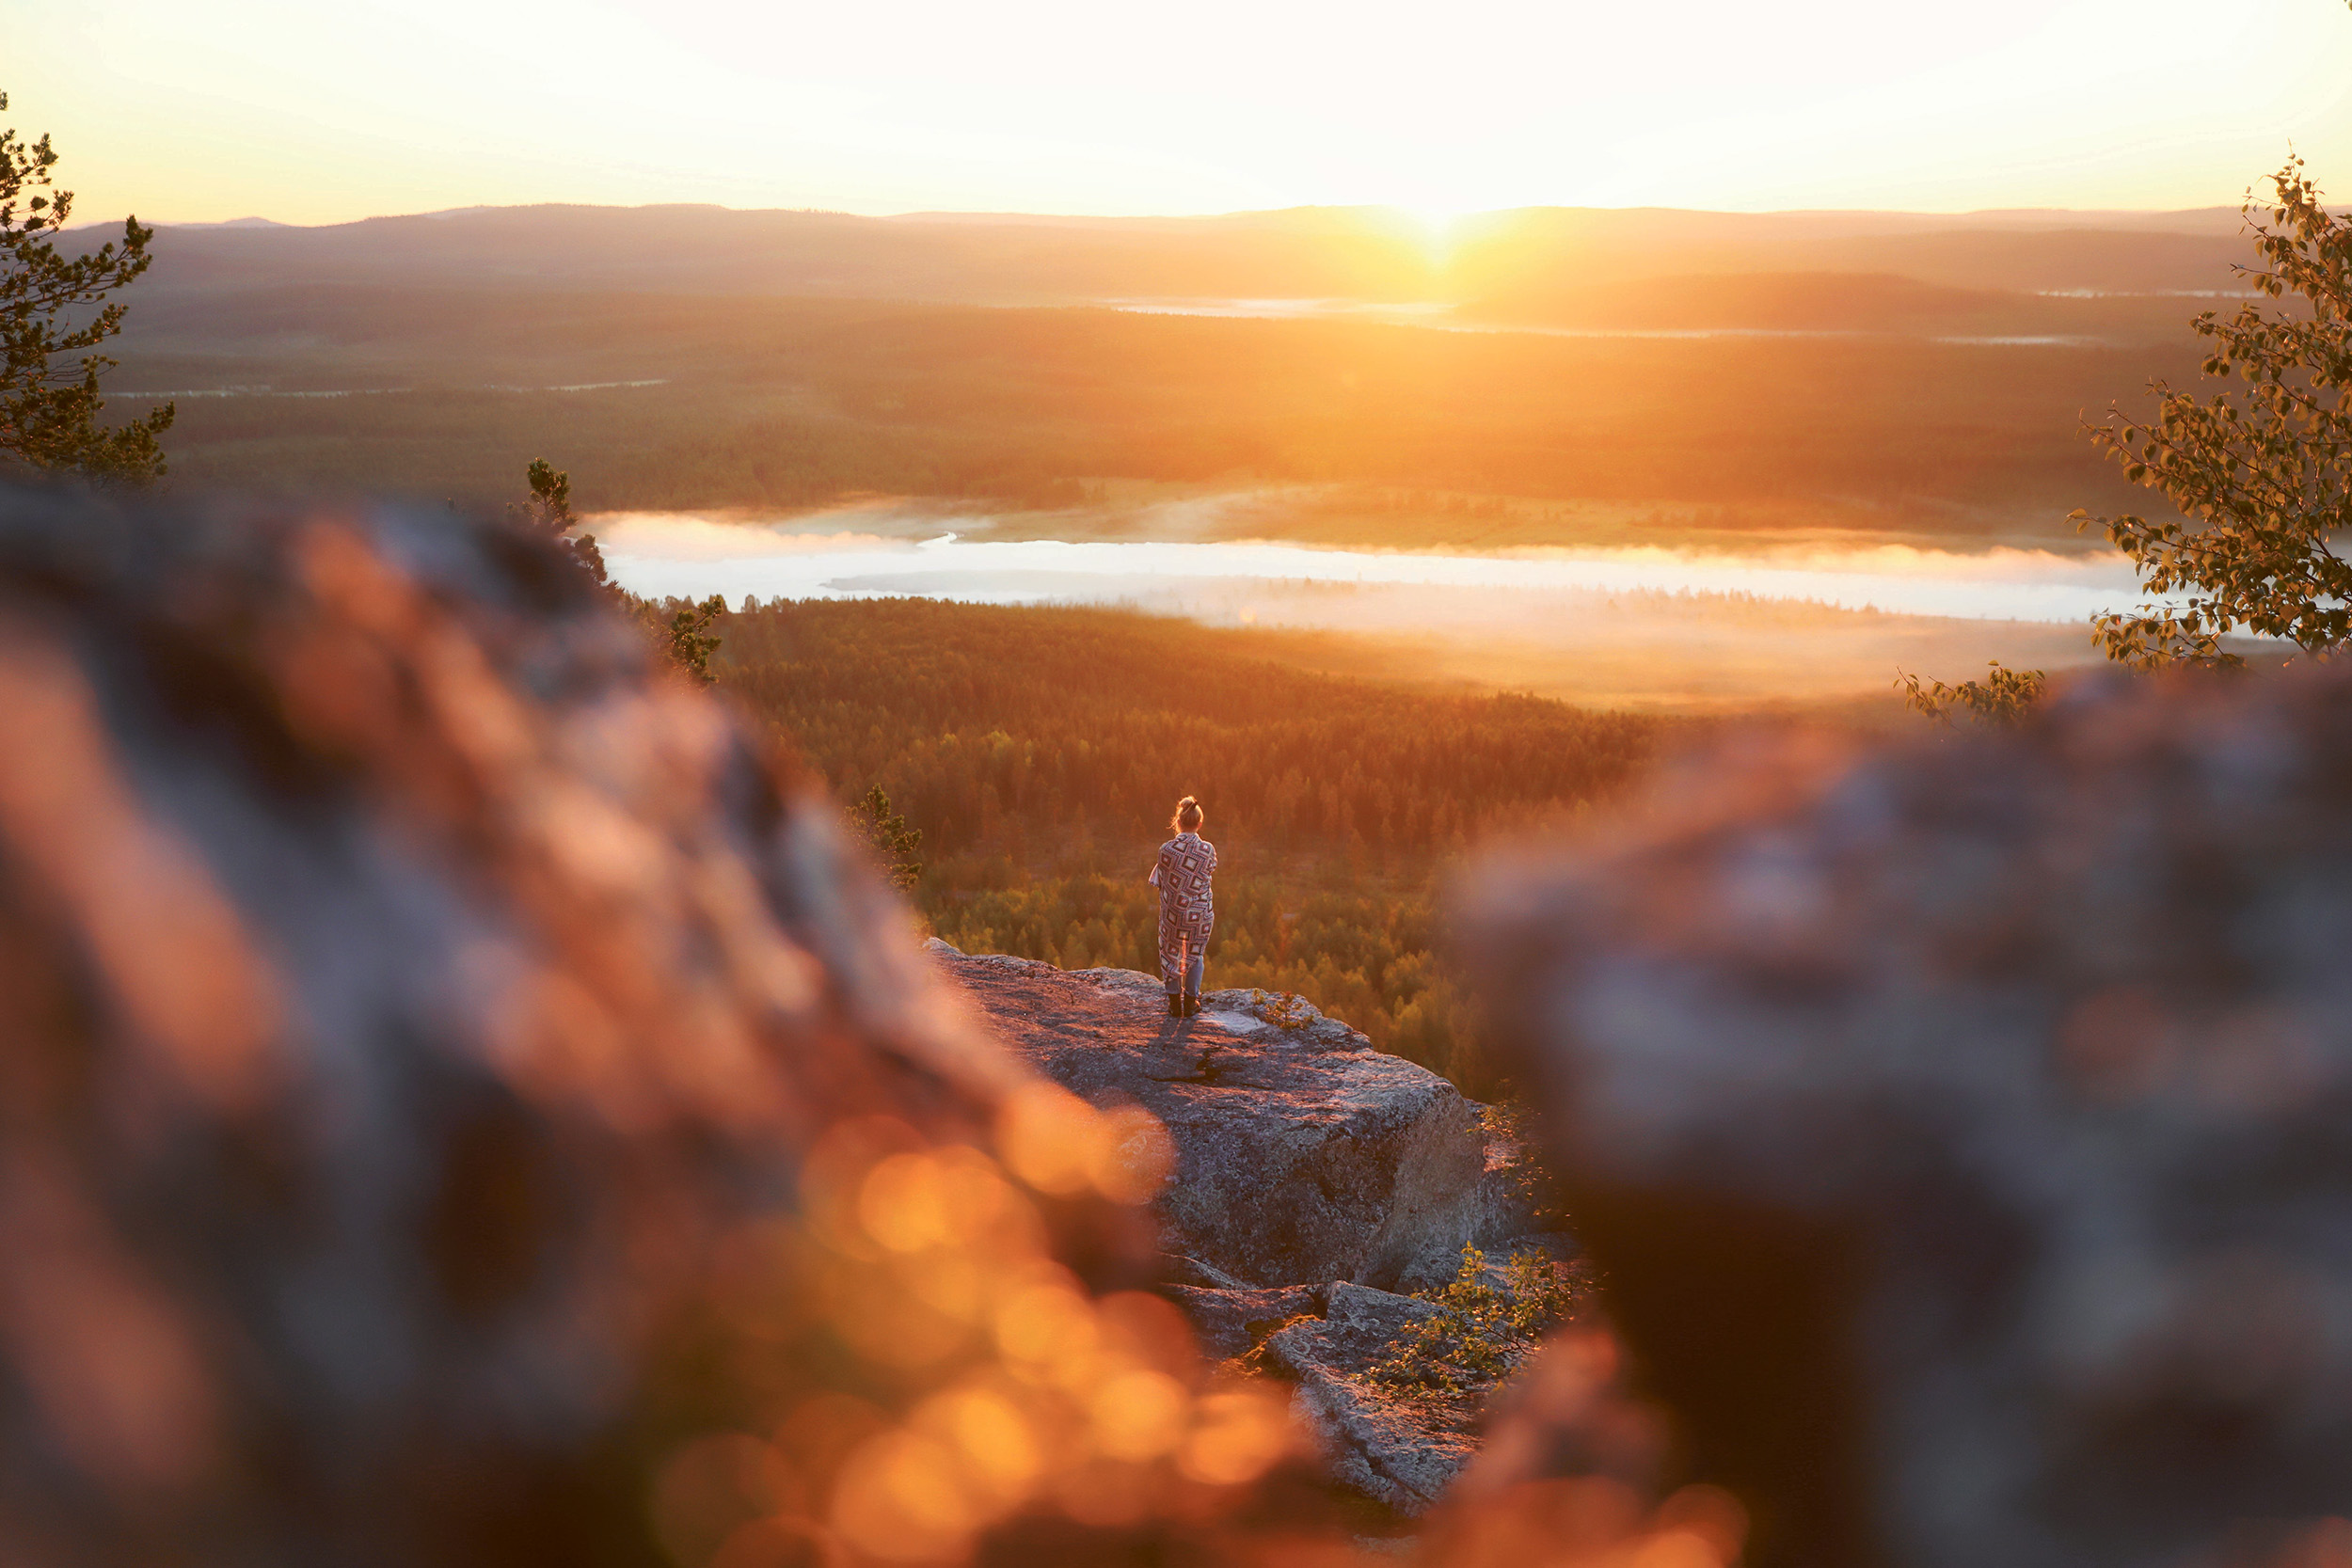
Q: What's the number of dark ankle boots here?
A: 2